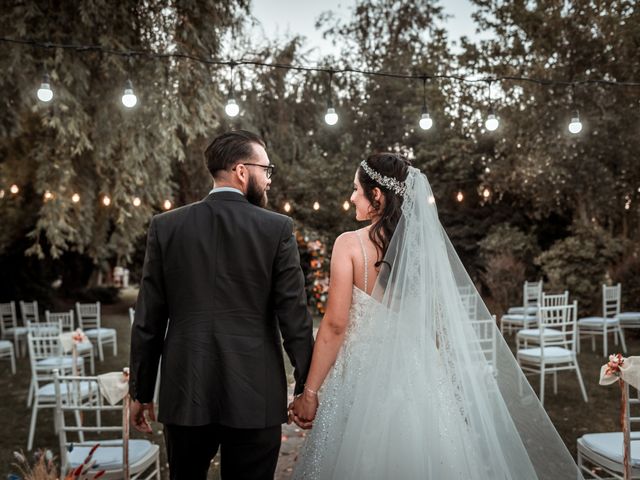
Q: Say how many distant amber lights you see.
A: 13